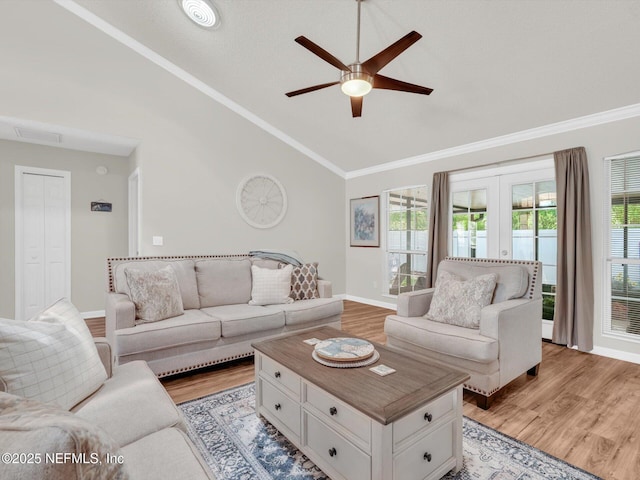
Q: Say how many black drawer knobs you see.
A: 6